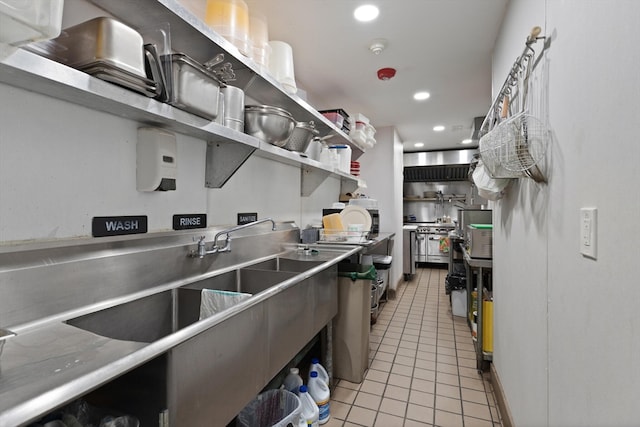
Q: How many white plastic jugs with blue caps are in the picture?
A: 3